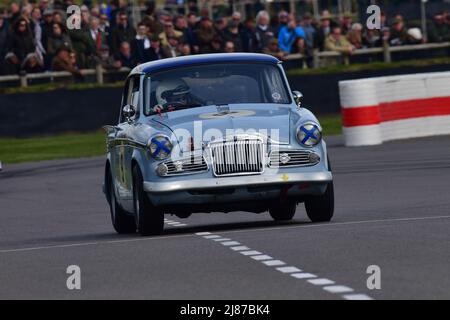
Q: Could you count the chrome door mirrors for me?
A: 2